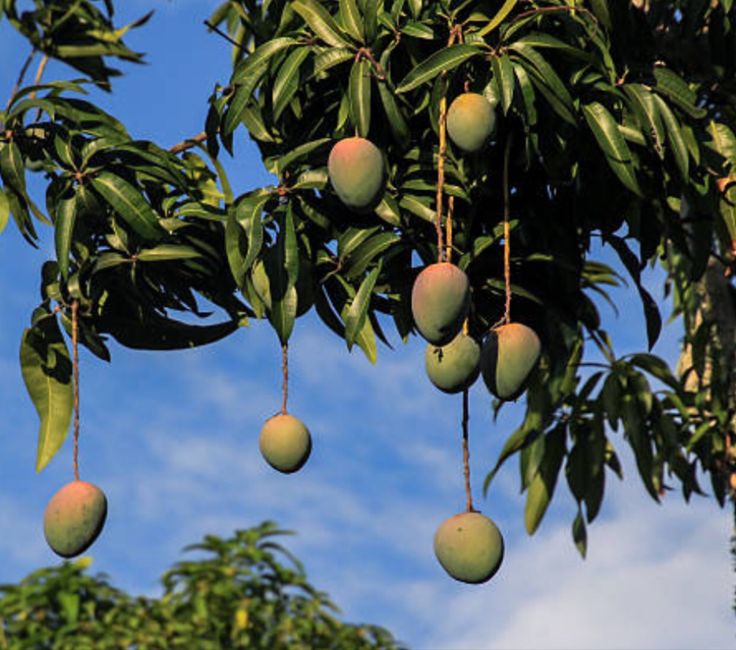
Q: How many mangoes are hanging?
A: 8